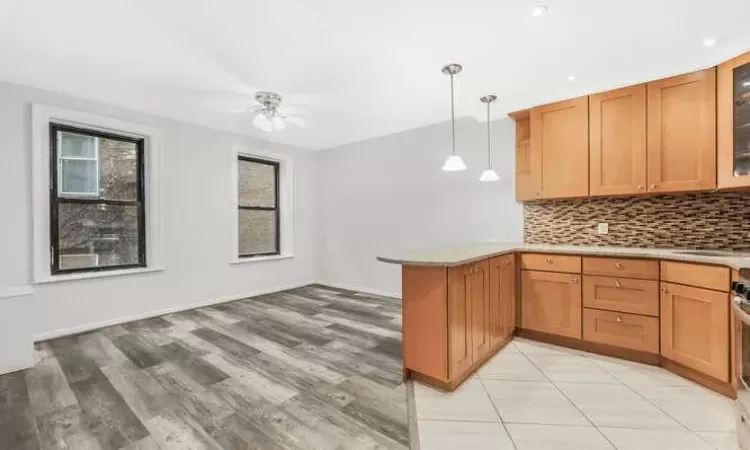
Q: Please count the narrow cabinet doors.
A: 4